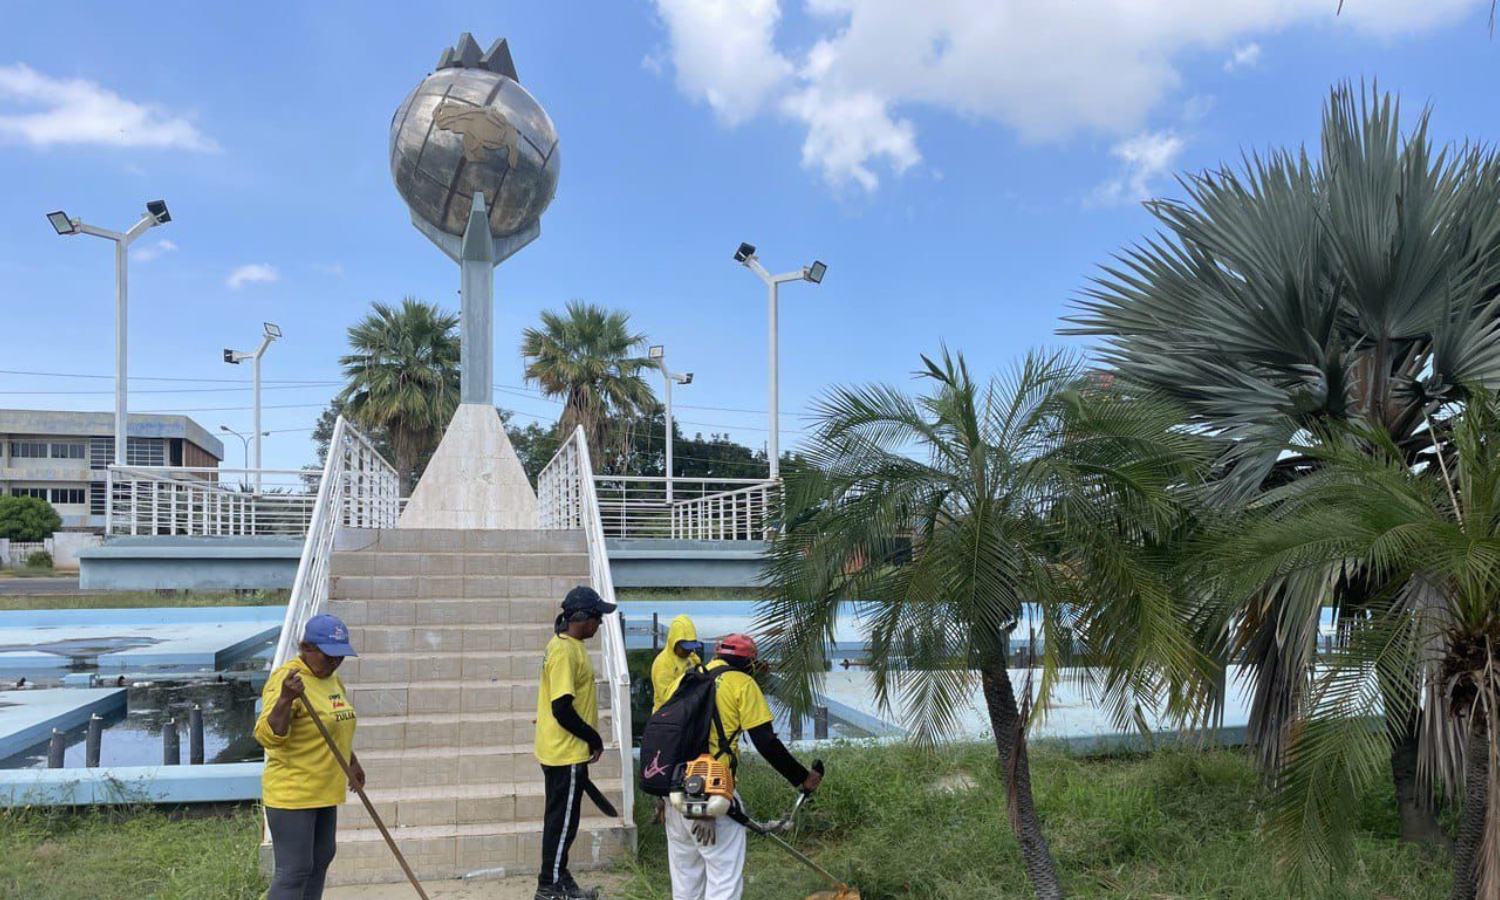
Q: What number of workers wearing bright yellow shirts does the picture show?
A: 4